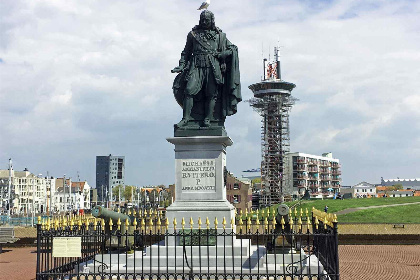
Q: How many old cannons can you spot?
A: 2